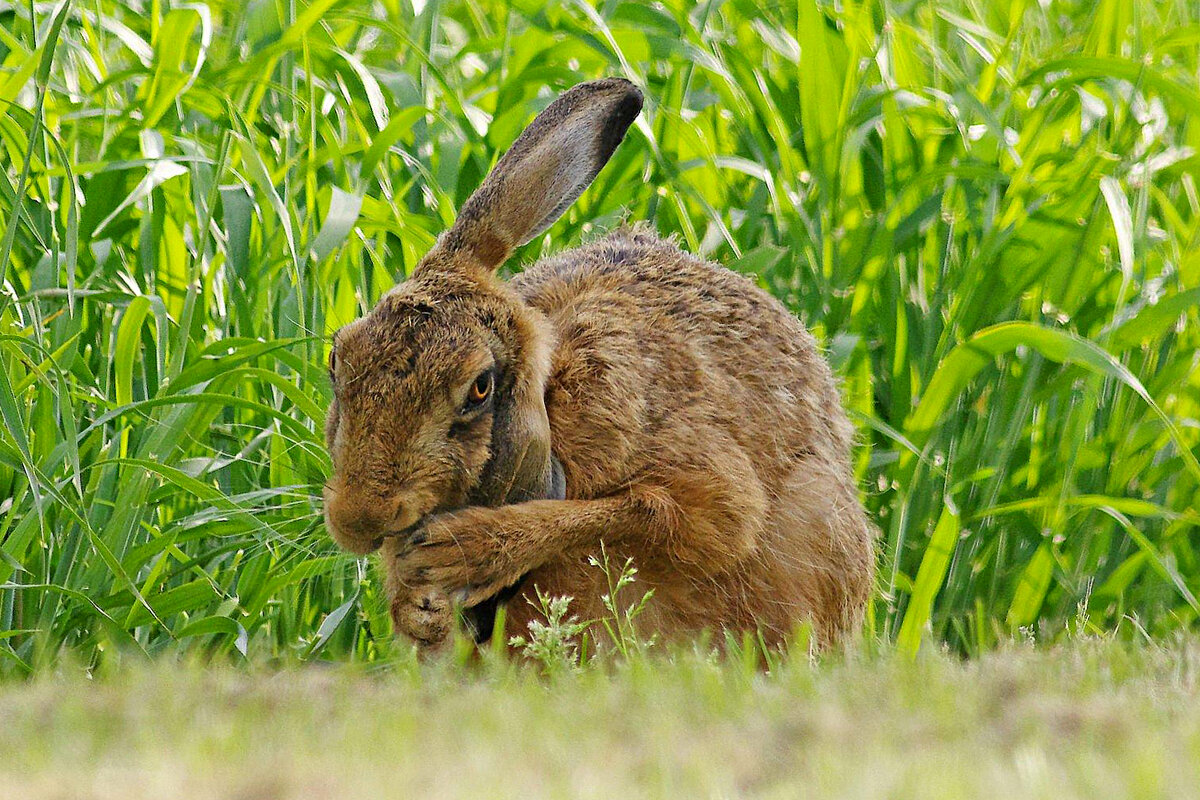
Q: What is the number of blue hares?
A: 0